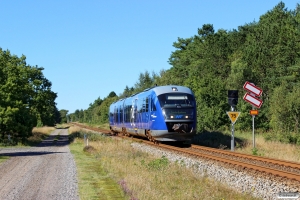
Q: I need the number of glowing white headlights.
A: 3